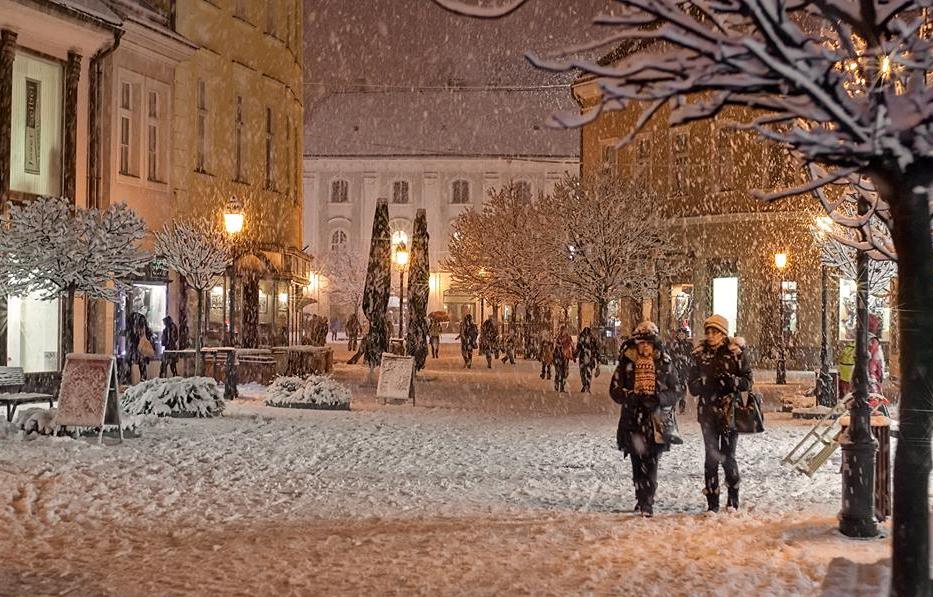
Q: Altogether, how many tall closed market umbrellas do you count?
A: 2